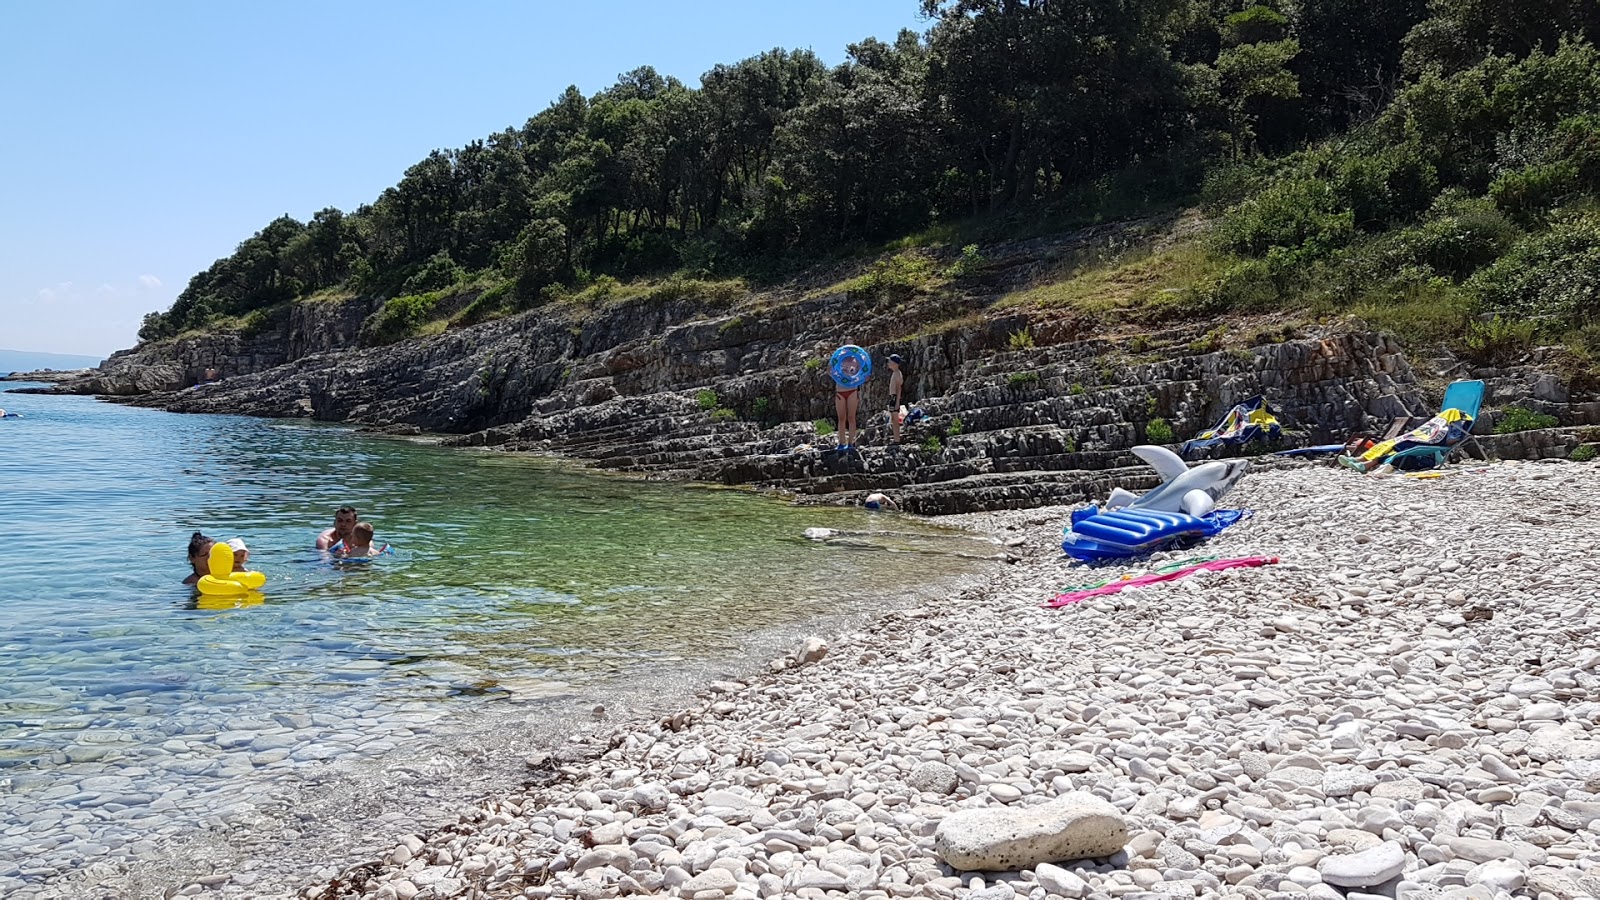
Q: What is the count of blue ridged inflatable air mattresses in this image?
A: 1